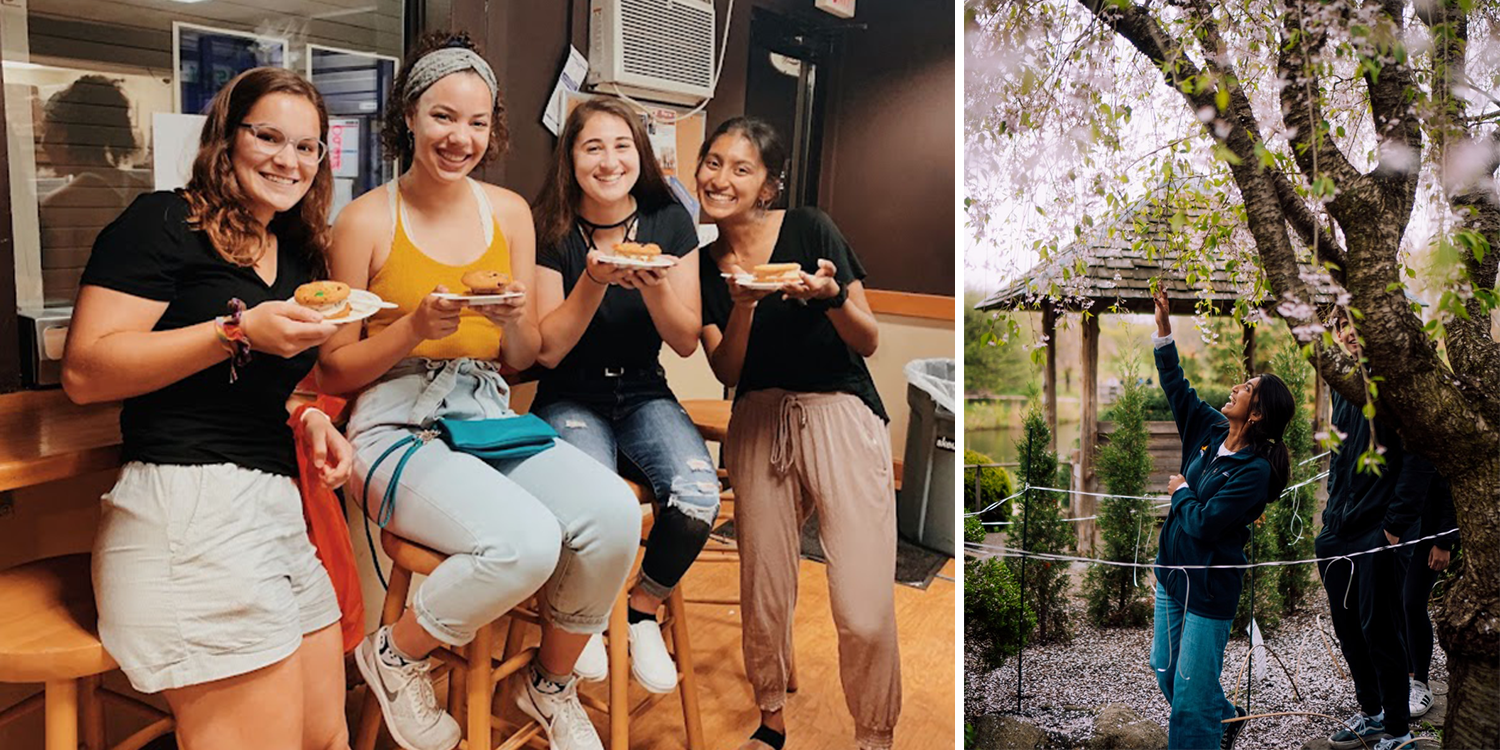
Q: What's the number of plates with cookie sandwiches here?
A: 4